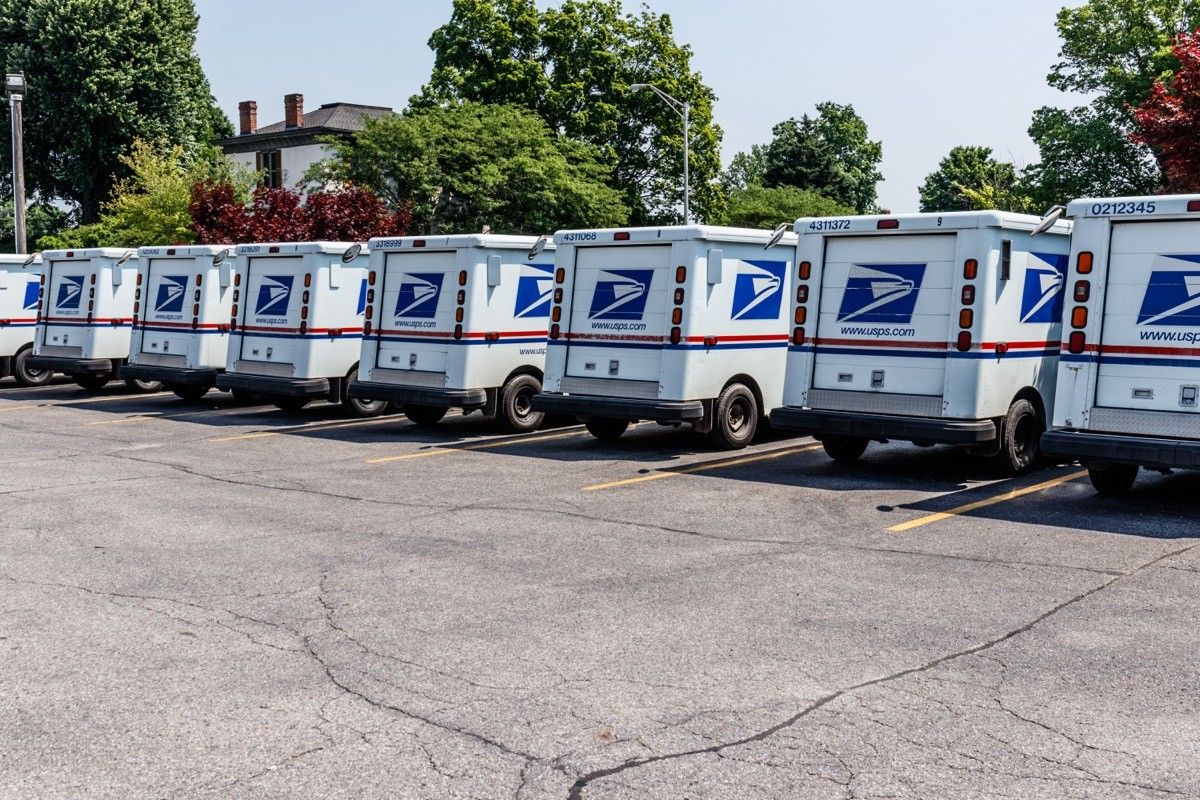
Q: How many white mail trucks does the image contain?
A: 8